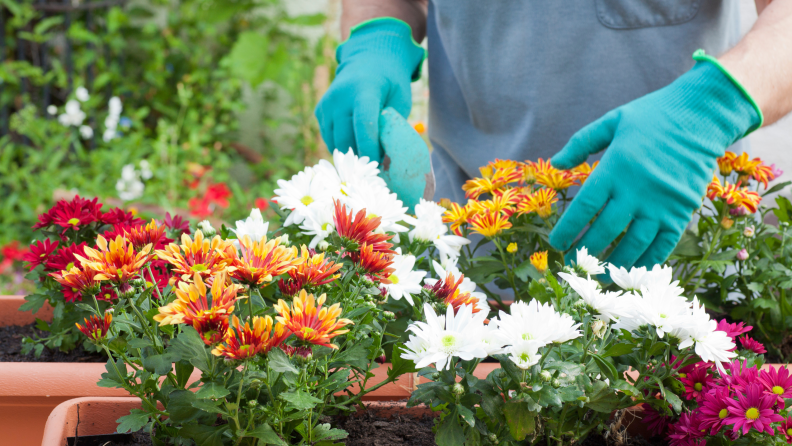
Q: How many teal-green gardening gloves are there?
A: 2